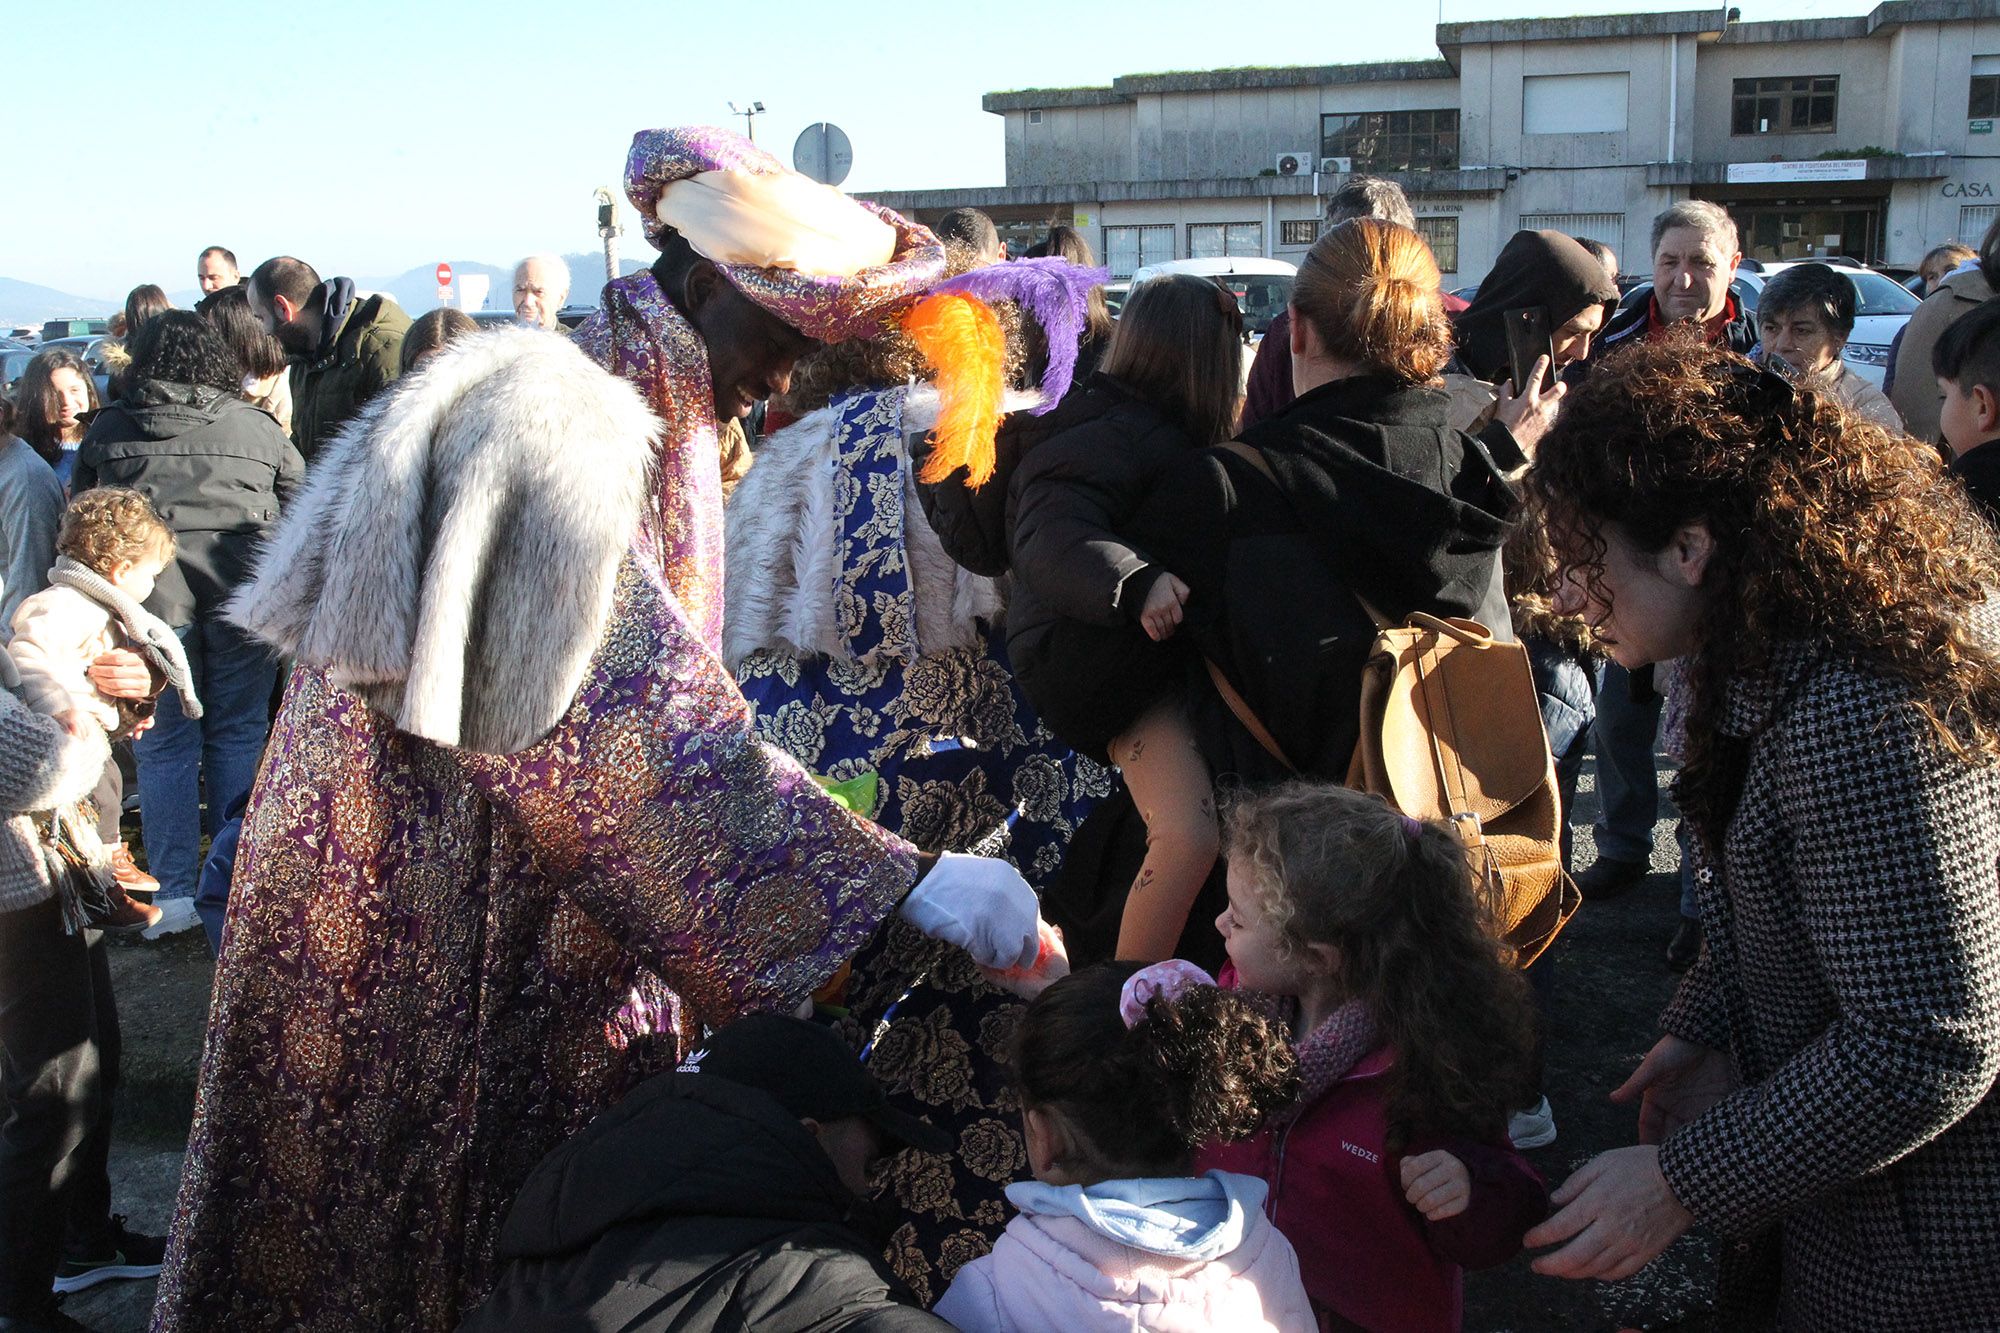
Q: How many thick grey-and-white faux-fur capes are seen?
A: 2